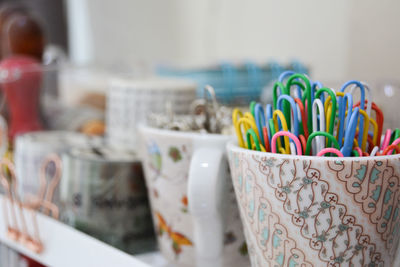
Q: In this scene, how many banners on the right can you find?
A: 0